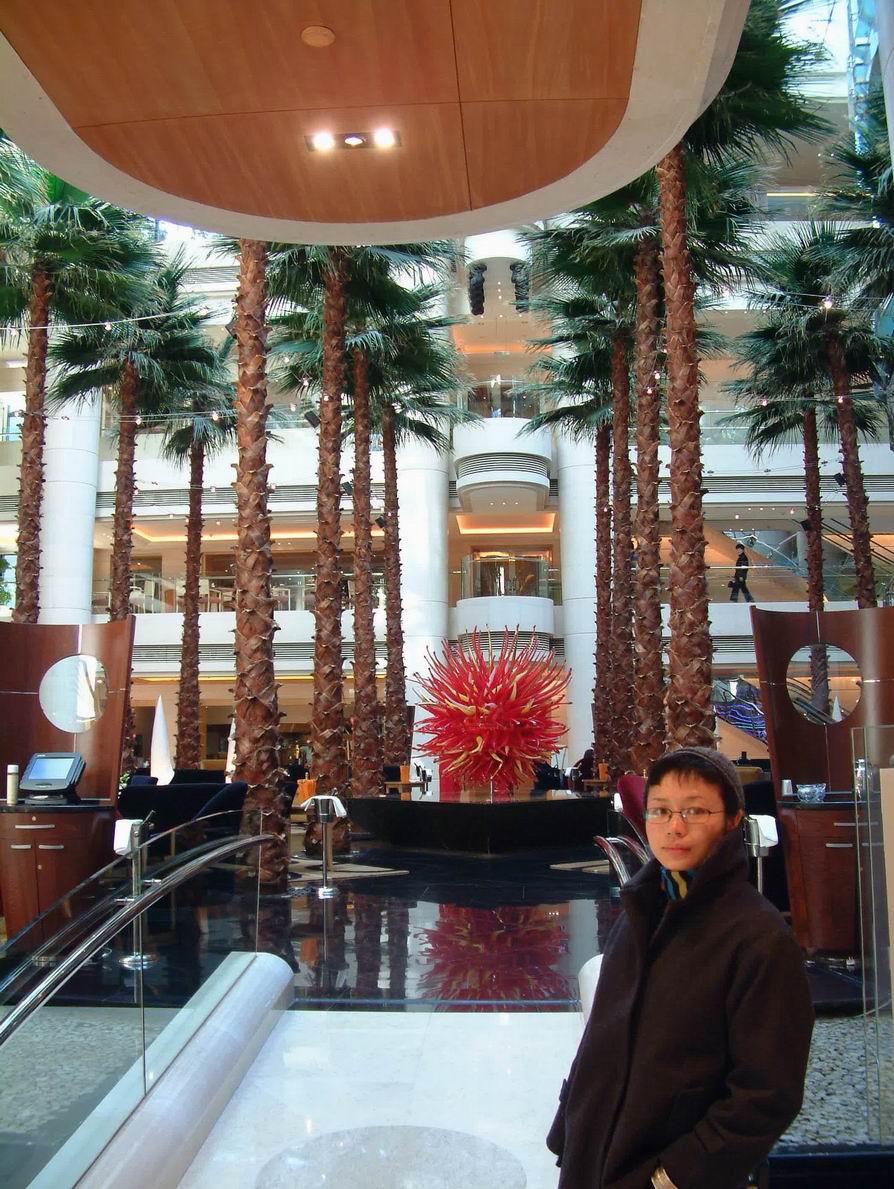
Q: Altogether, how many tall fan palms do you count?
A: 13